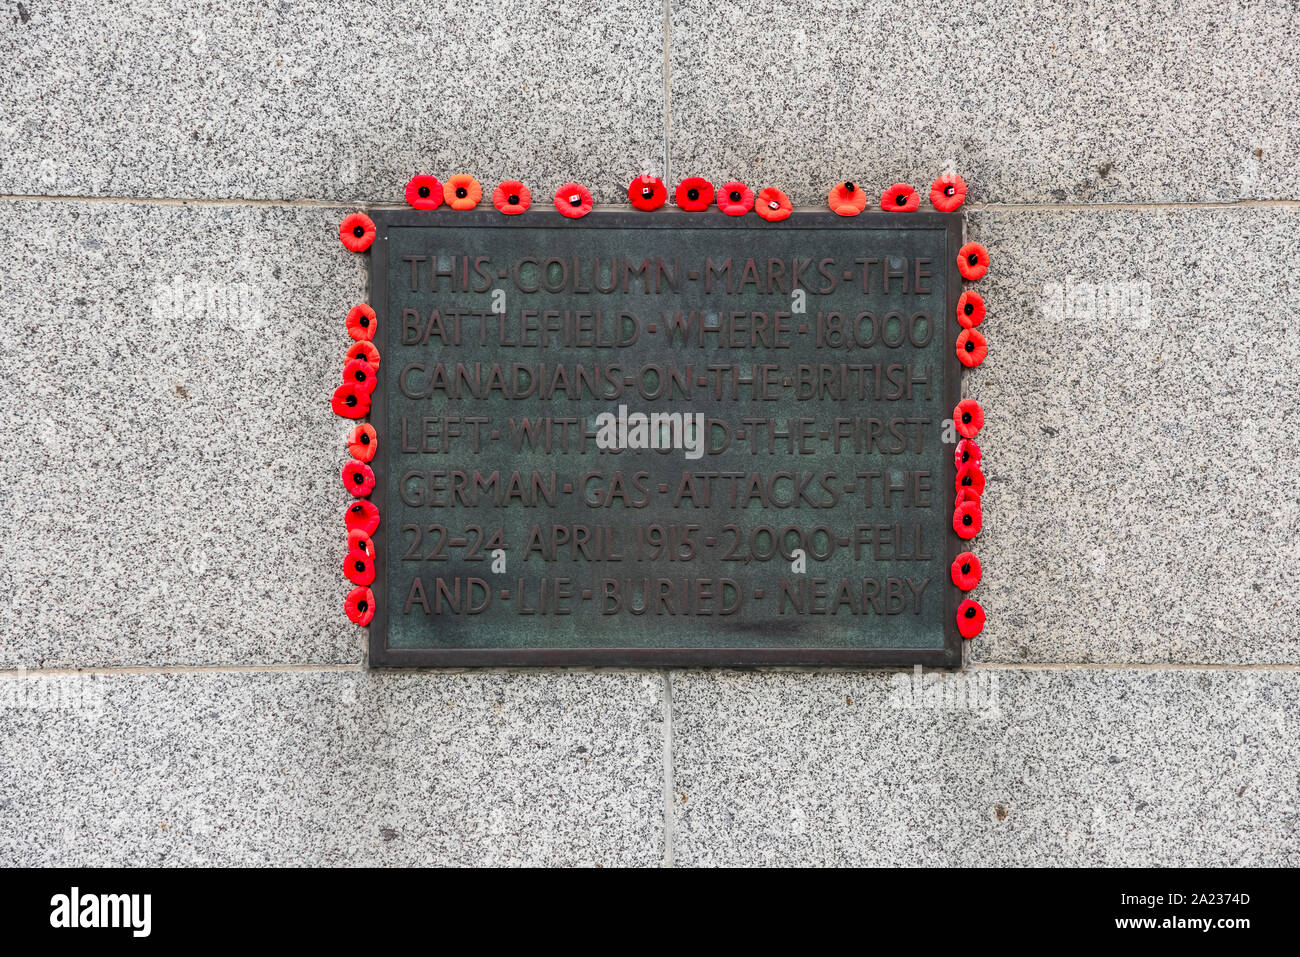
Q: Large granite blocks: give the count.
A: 6